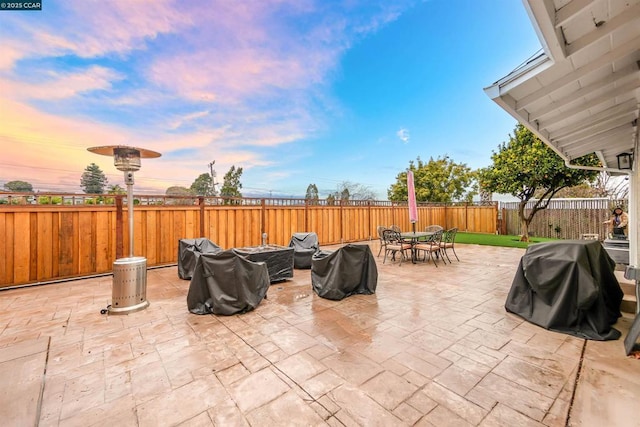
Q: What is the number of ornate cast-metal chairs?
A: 6